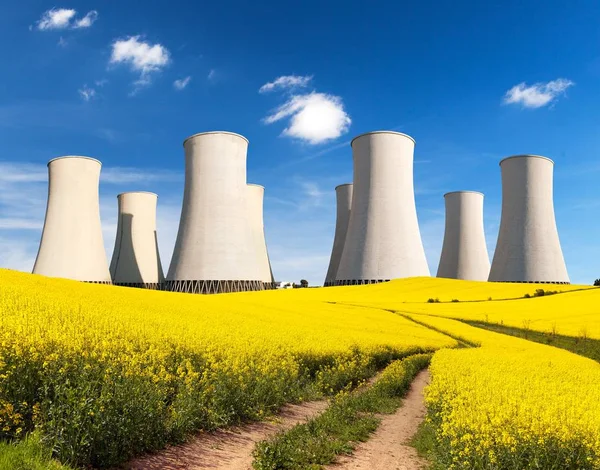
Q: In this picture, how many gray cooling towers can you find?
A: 8